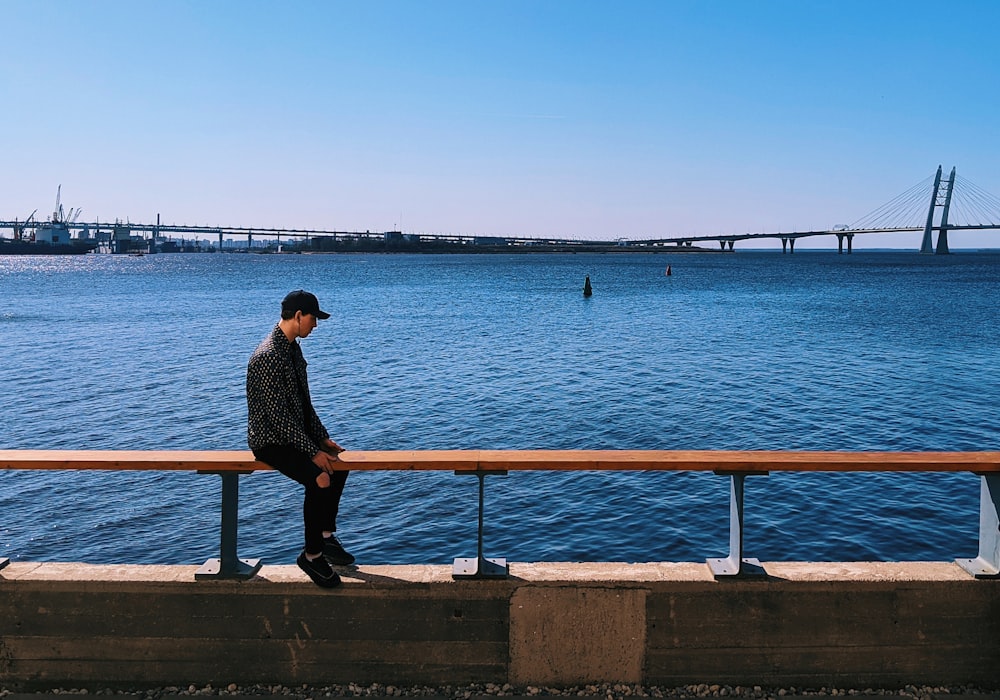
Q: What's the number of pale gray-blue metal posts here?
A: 4